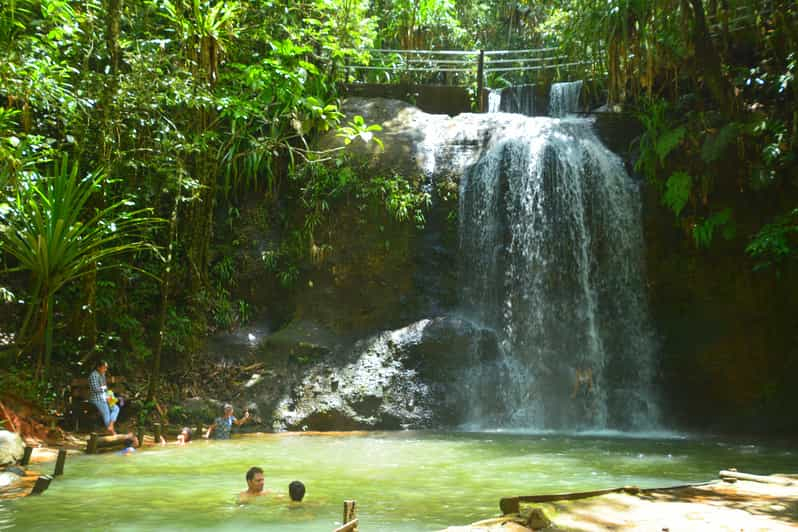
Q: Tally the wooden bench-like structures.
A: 1